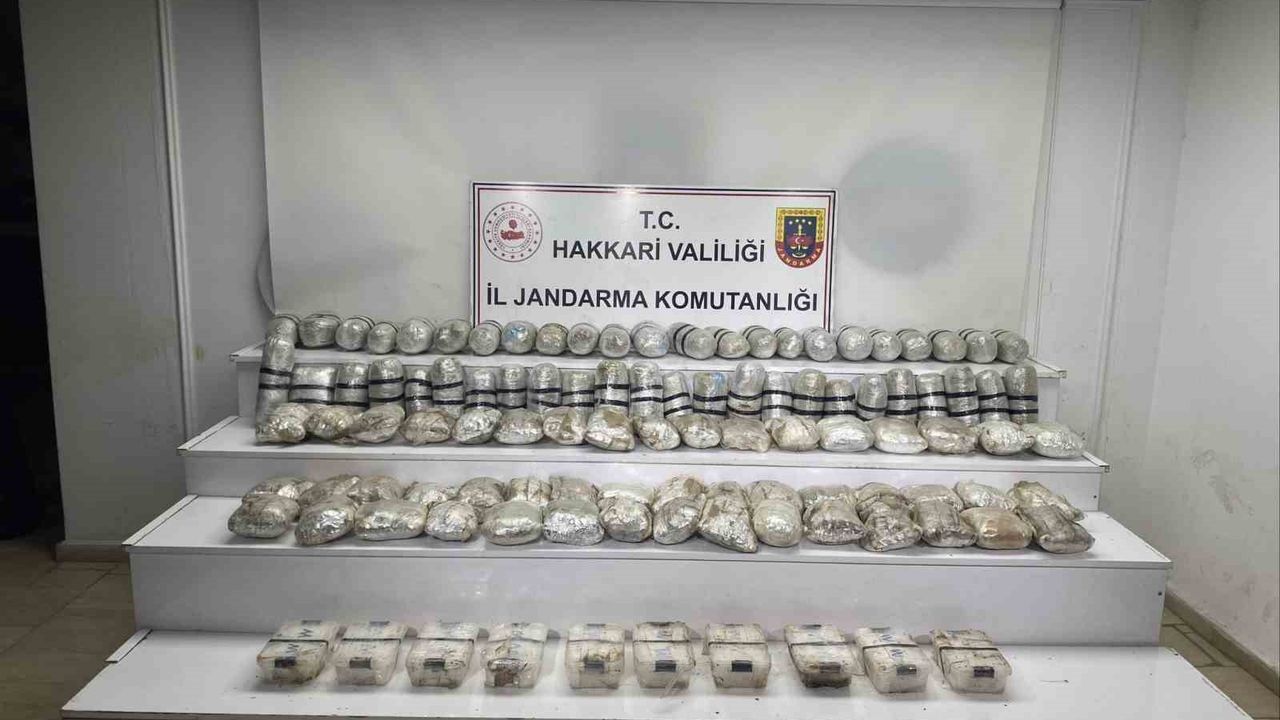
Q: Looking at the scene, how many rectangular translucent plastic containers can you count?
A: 10